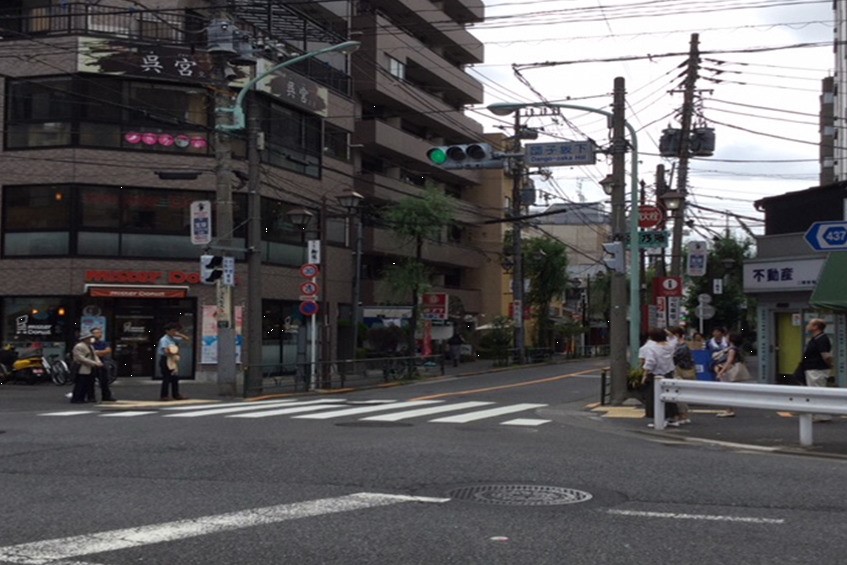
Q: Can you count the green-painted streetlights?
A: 2